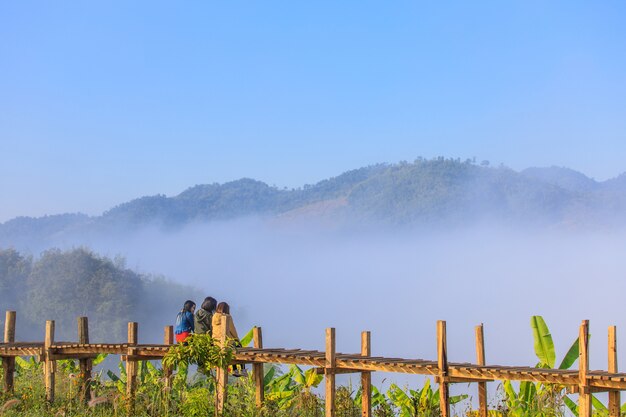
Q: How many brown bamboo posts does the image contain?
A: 13